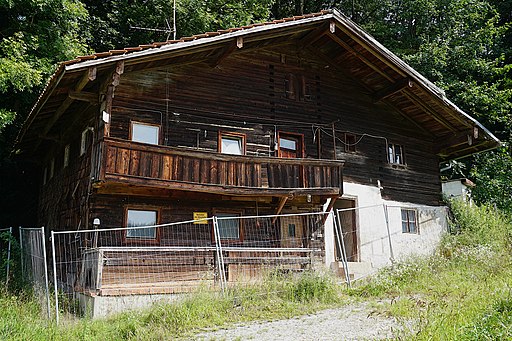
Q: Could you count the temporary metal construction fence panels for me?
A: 6